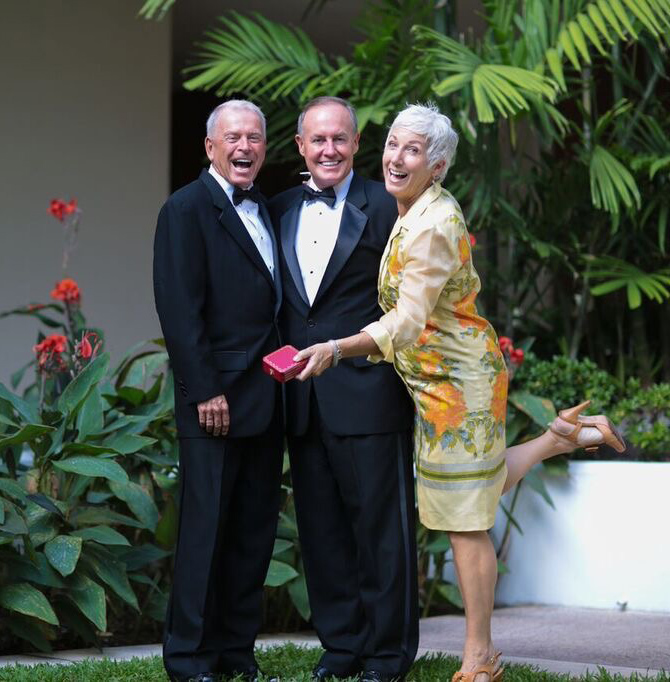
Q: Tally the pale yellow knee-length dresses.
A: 1